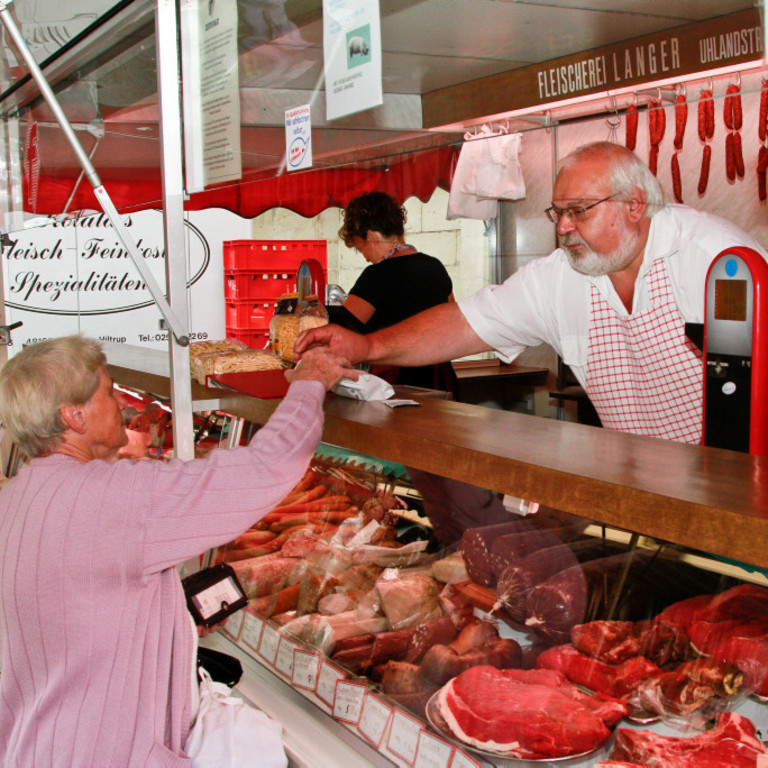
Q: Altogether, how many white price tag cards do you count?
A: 11